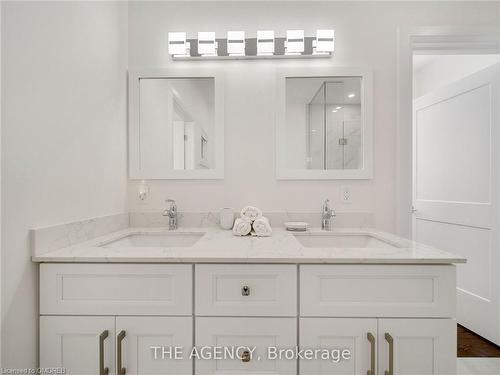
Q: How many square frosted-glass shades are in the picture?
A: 6